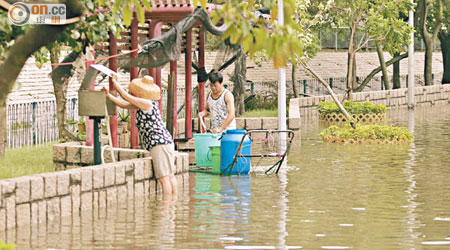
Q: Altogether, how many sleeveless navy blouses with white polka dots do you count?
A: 1